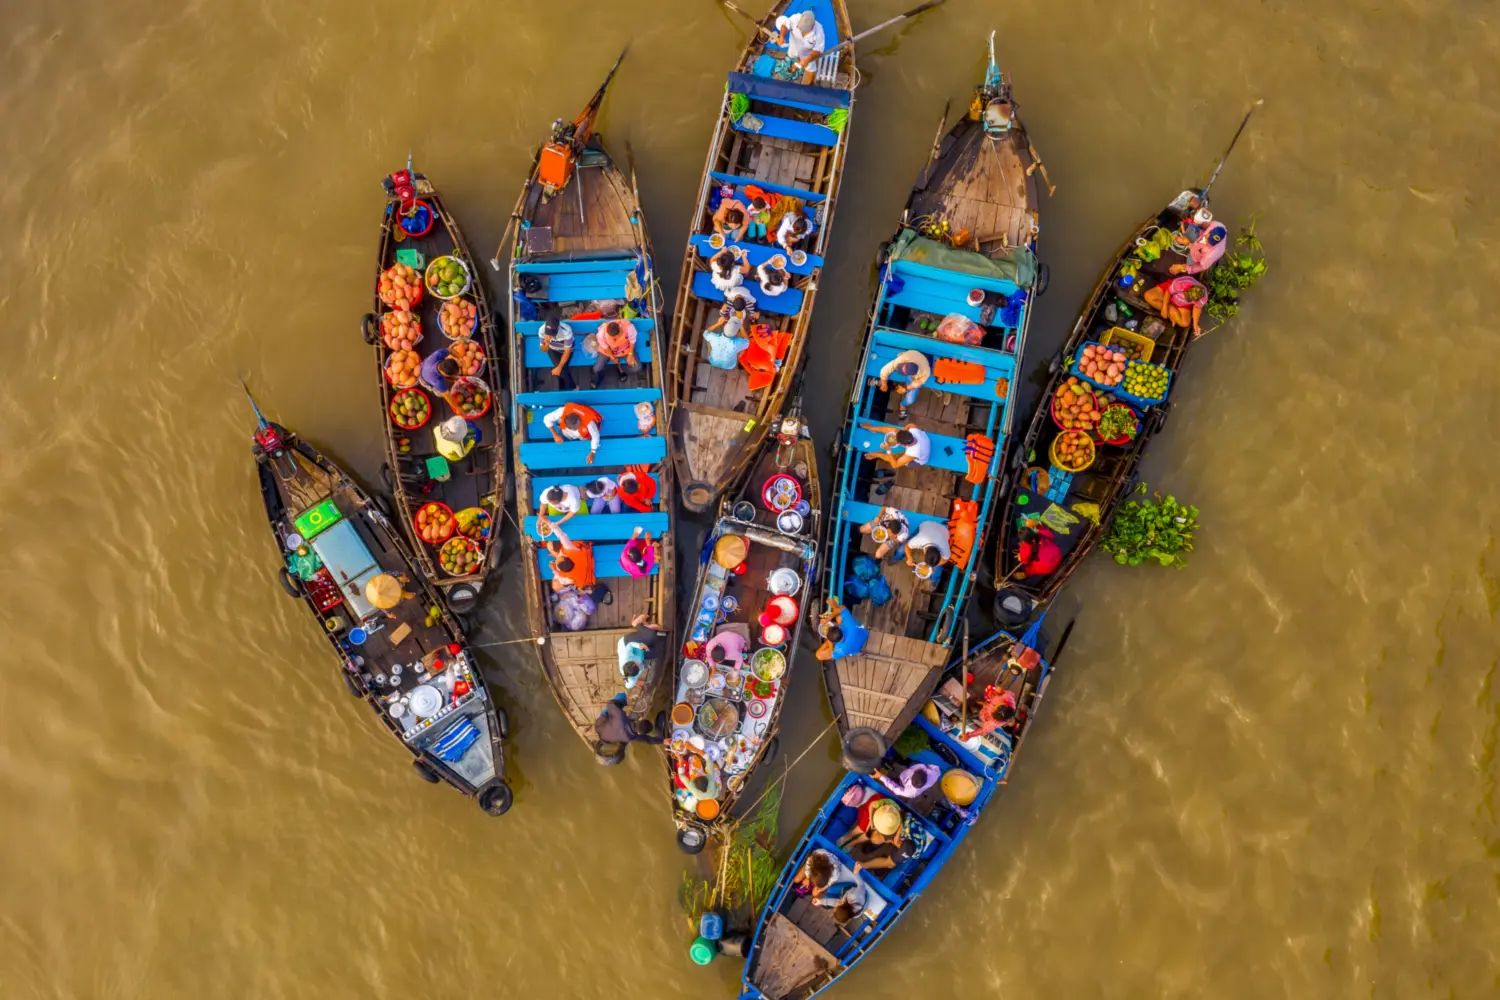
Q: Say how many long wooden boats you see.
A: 8